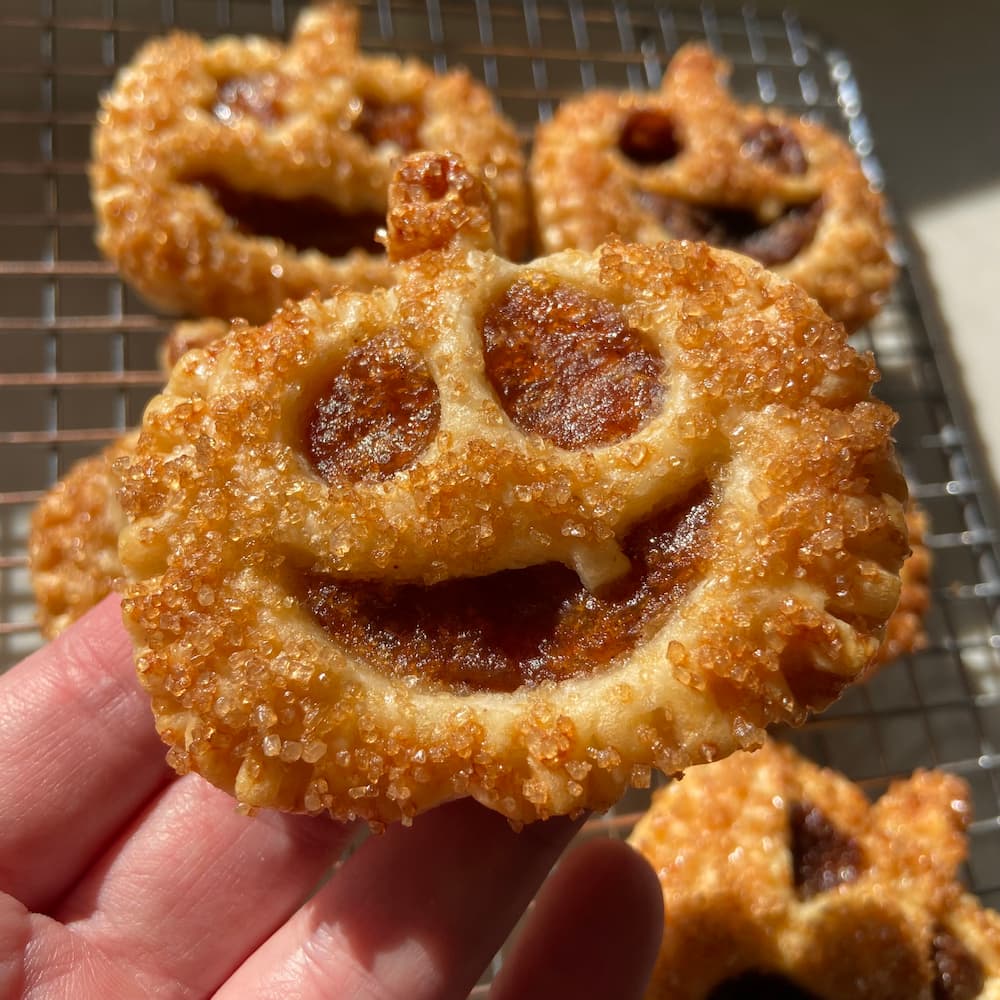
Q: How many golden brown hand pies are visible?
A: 6